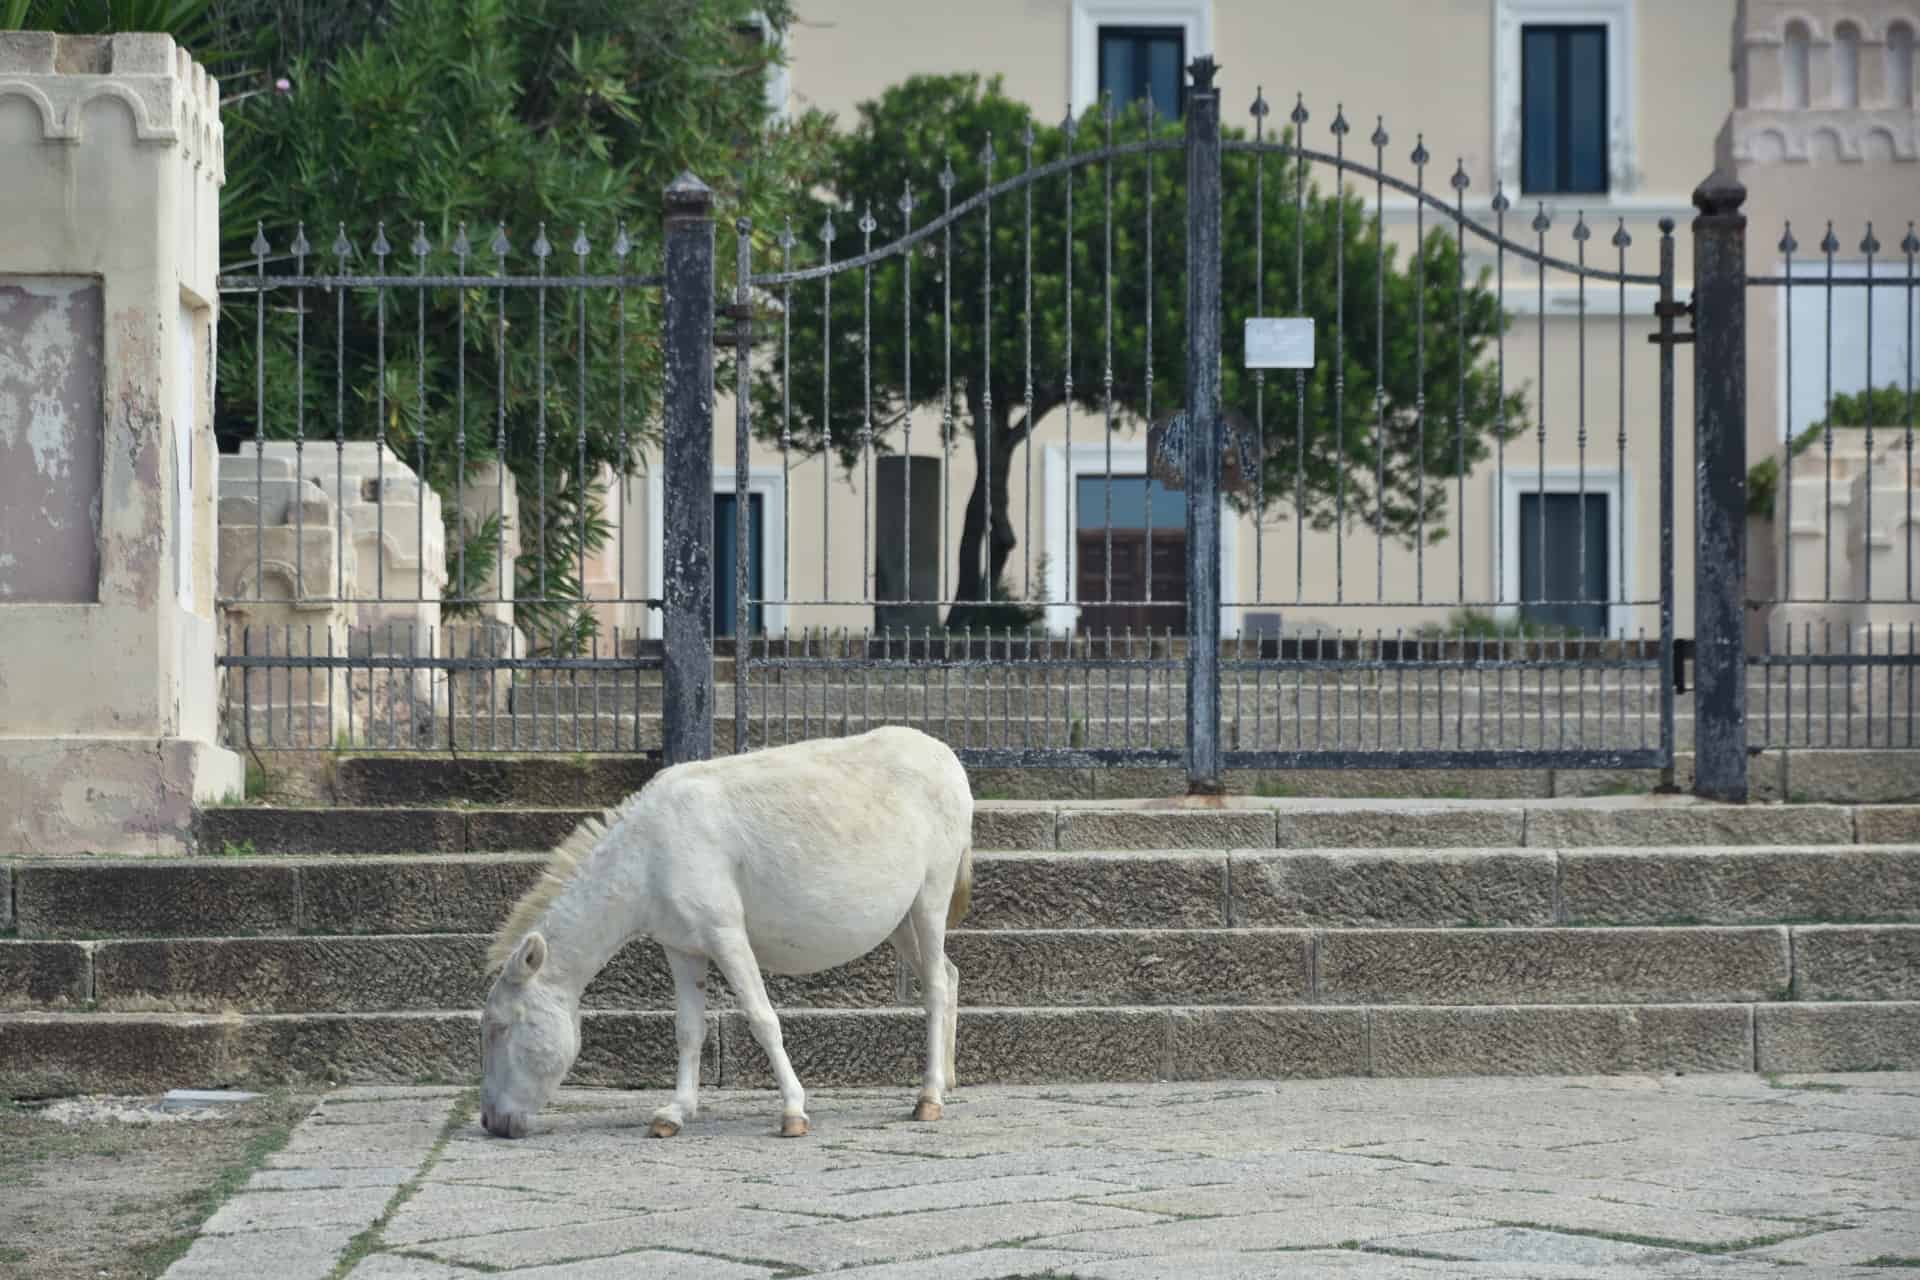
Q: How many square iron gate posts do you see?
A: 3